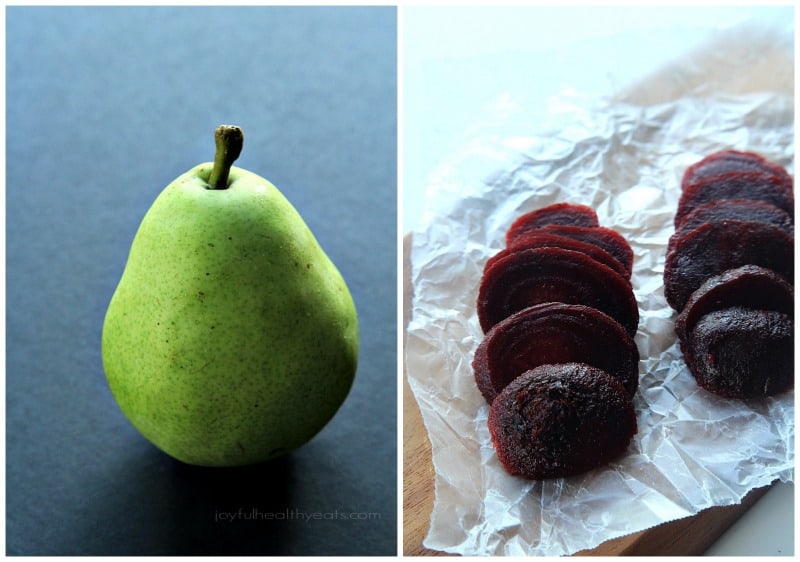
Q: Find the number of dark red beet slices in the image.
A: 12